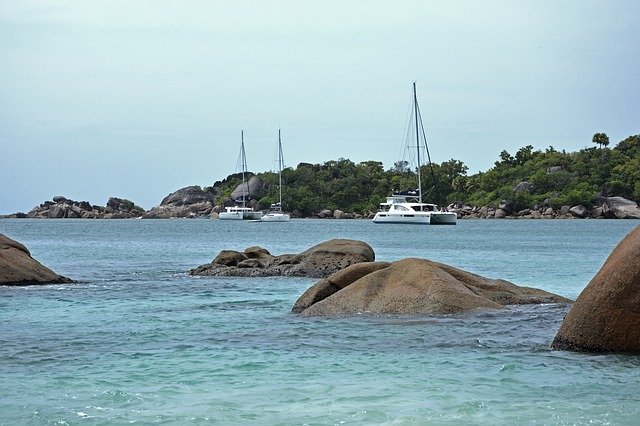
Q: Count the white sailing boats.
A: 3